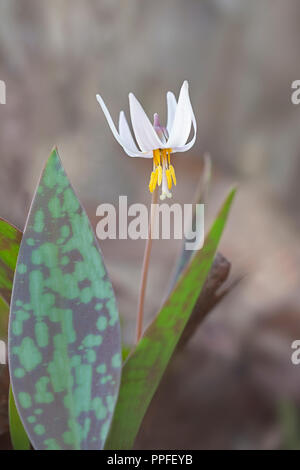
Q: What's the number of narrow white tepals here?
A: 6